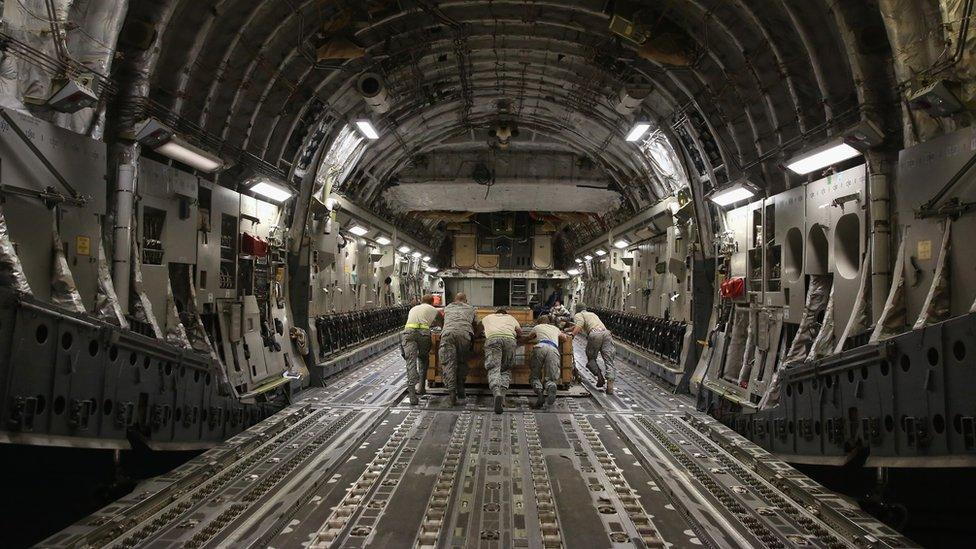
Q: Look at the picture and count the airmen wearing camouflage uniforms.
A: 5